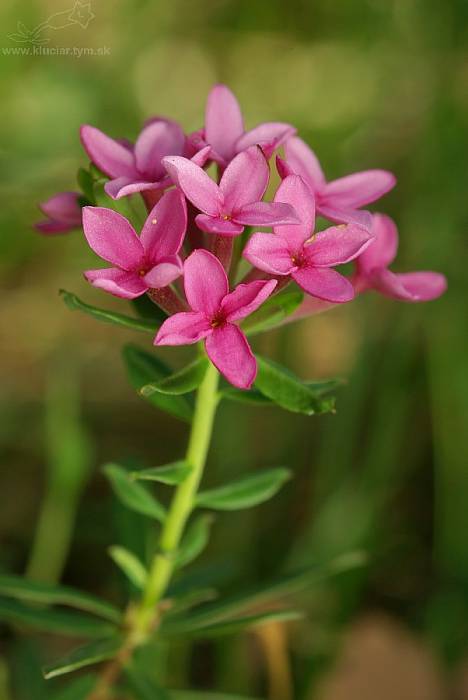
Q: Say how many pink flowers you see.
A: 9